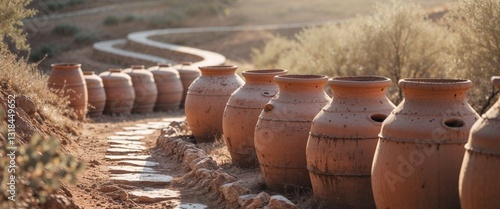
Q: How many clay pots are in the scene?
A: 12